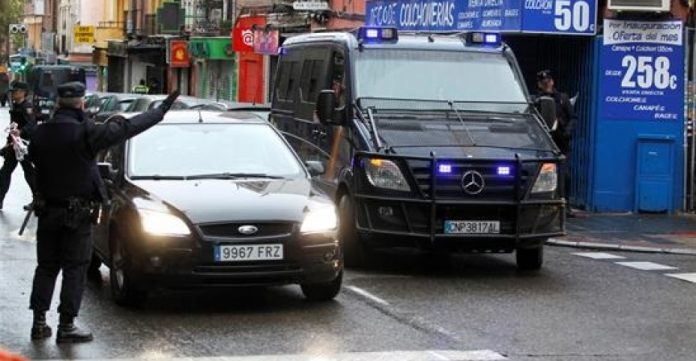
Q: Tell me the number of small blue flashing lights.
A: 4